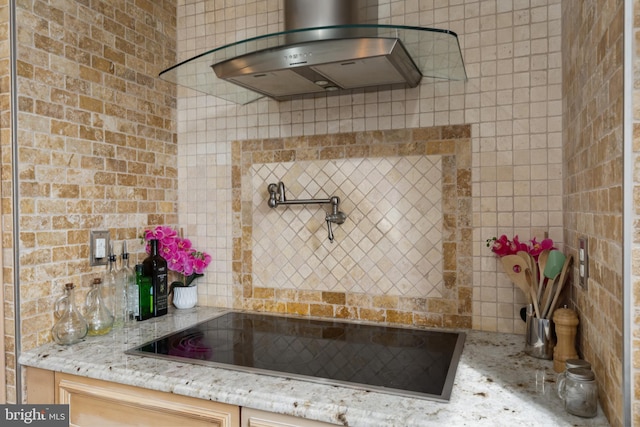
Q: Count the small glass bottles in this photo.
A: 2